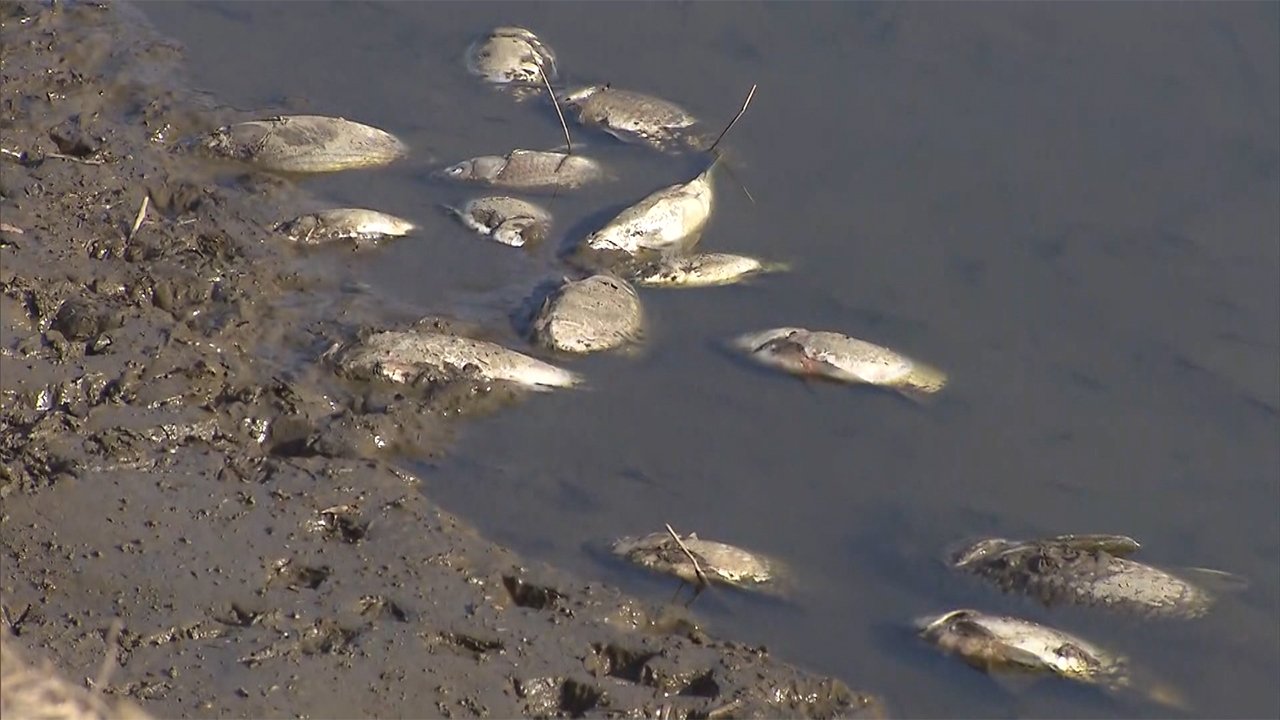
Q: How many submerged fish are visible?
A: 14